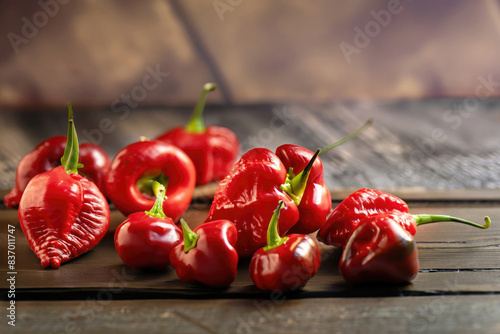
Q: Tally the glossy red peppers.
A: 11